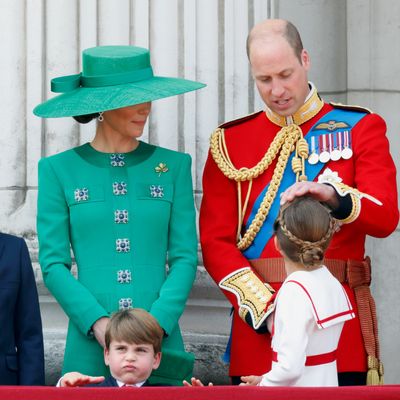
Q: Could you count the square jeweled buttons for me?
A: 8